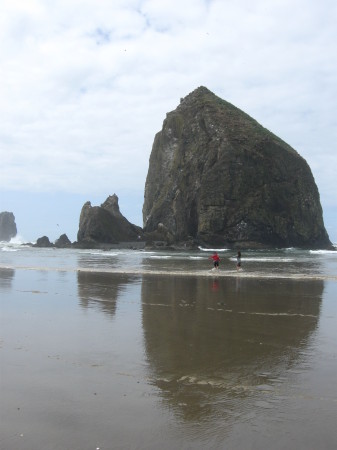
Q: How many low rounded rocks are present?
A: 2